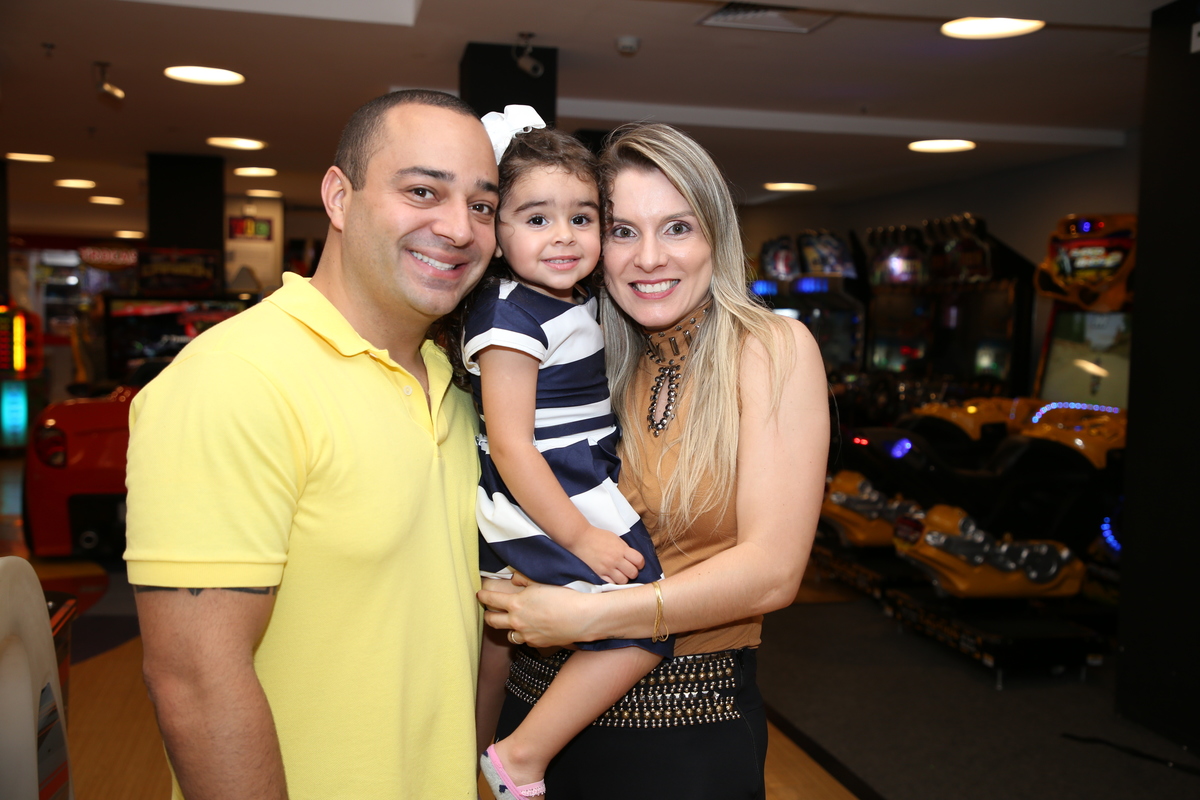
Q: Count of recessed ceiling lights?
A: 11